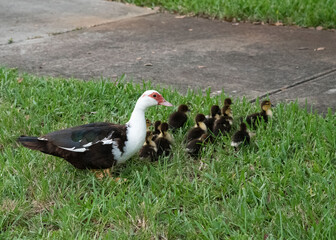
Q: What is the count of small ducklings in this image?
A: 12